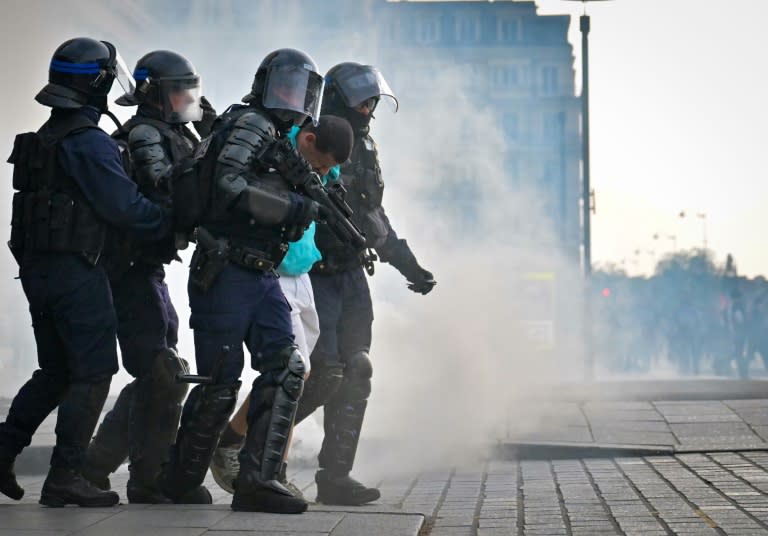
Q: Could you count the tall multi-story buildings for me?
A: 1